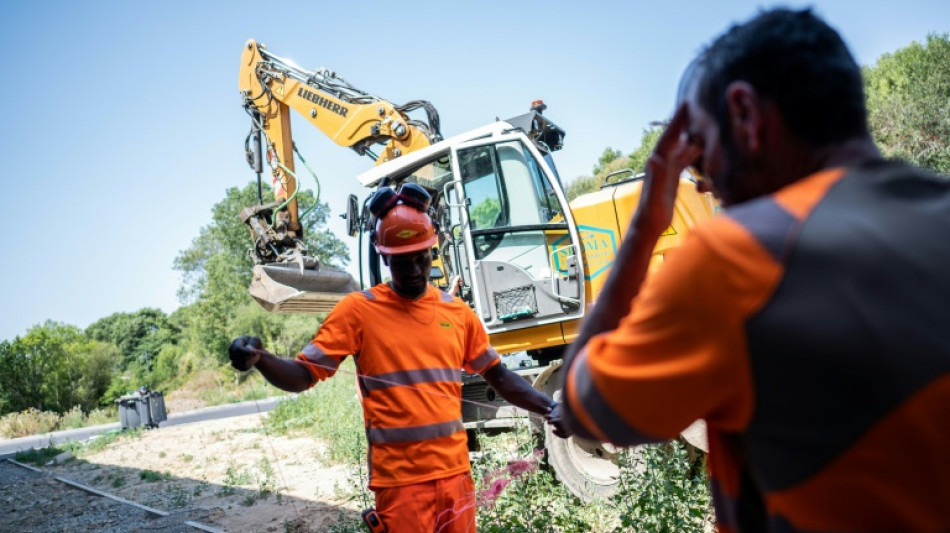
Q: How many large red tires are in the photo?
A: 0